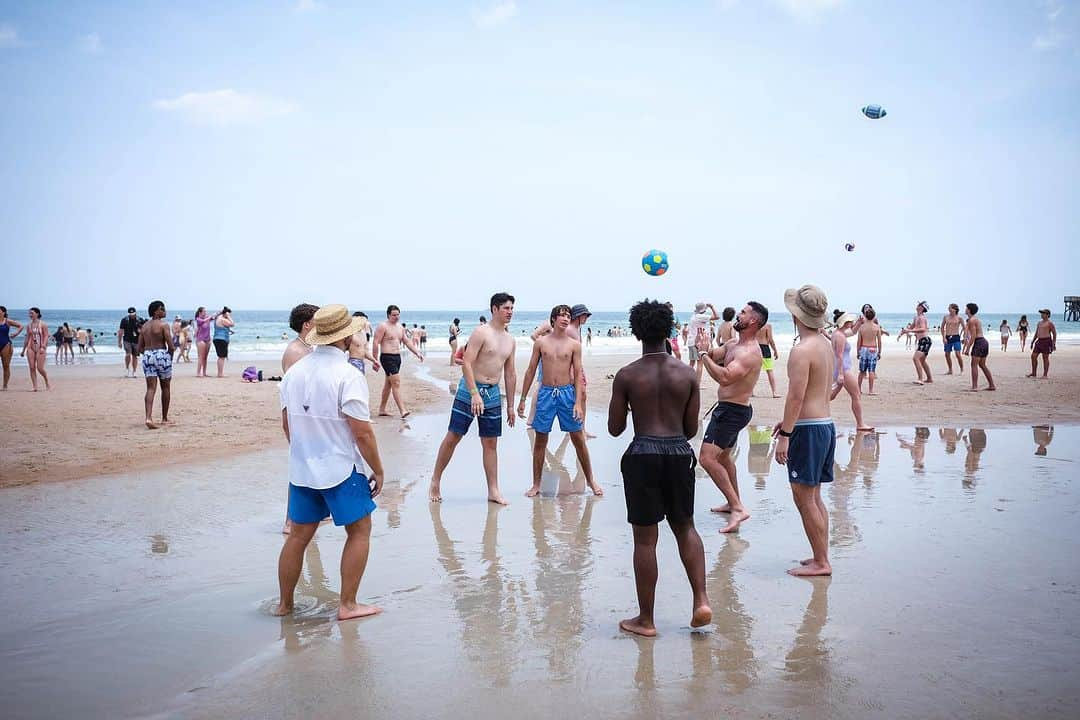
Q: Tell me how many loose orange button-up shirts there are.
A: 0